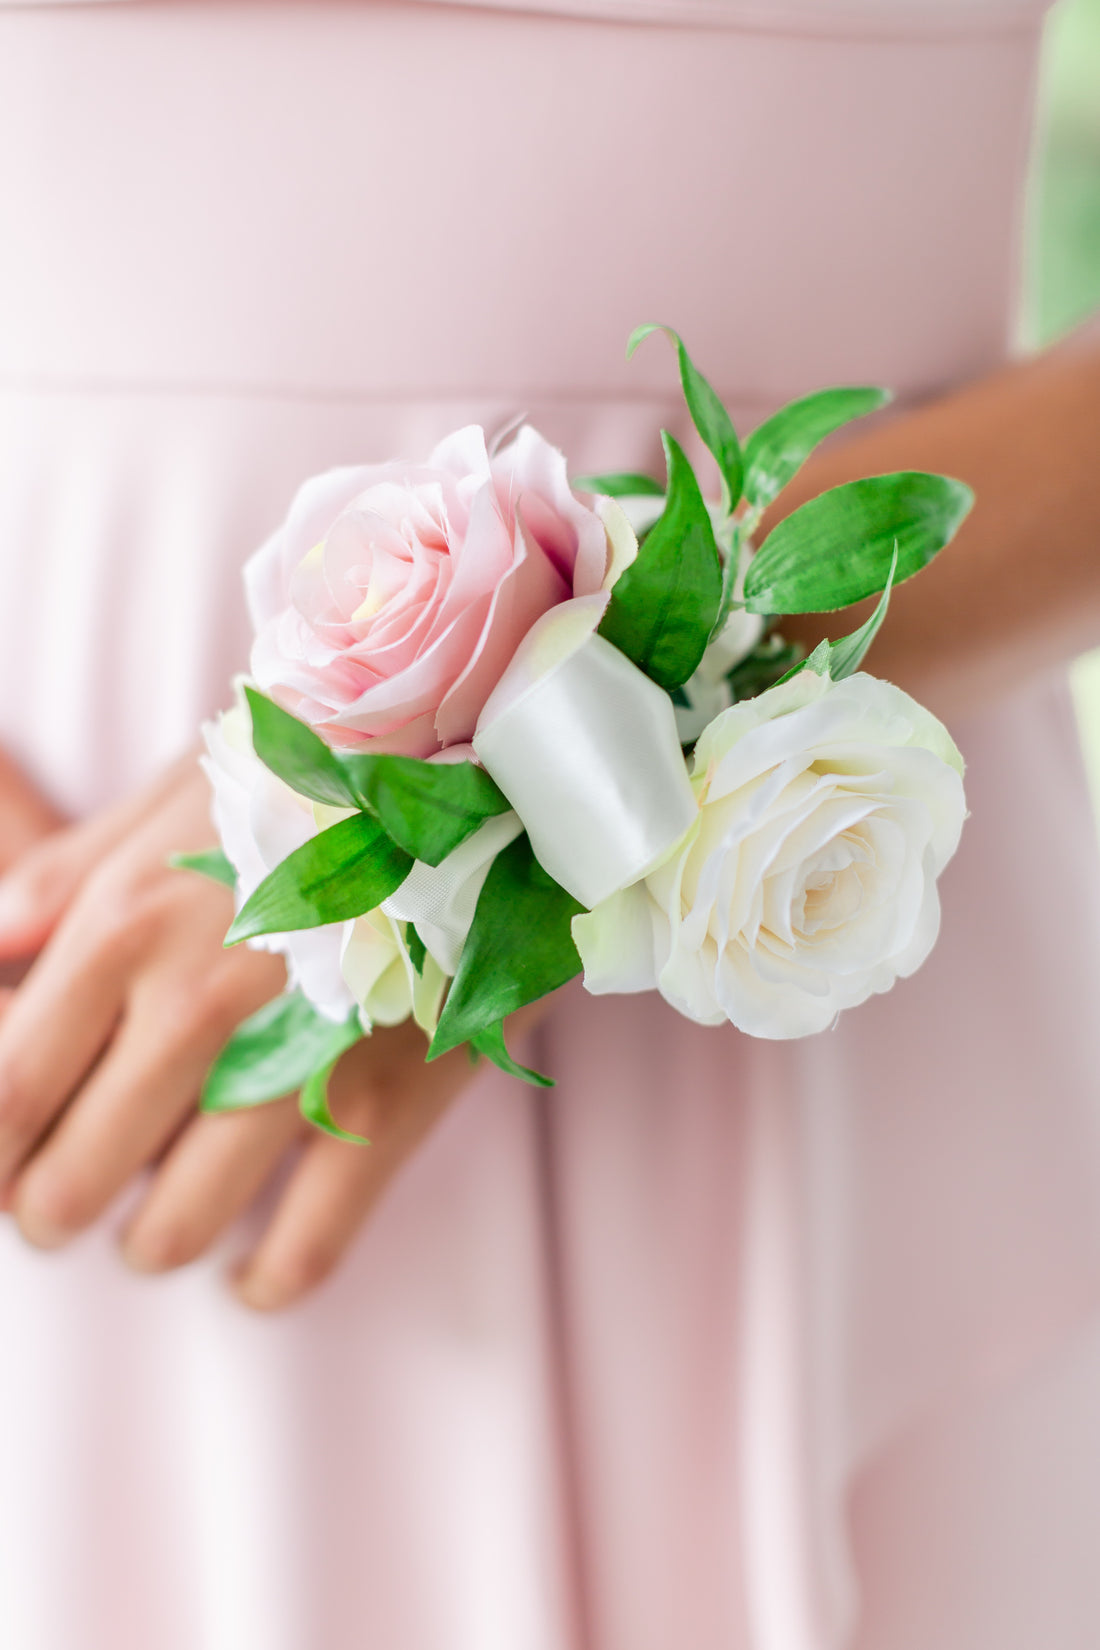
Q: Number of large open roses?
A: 2